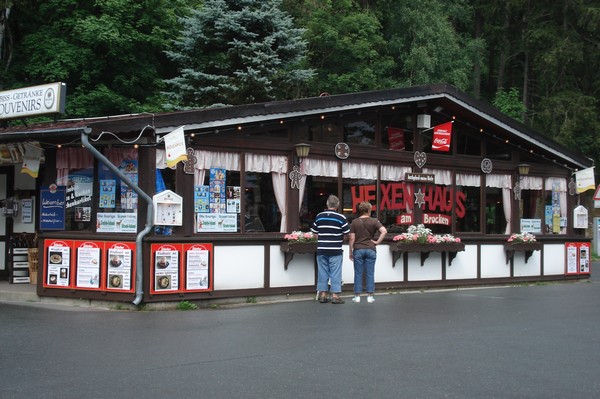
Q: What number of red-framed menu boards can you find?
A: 7